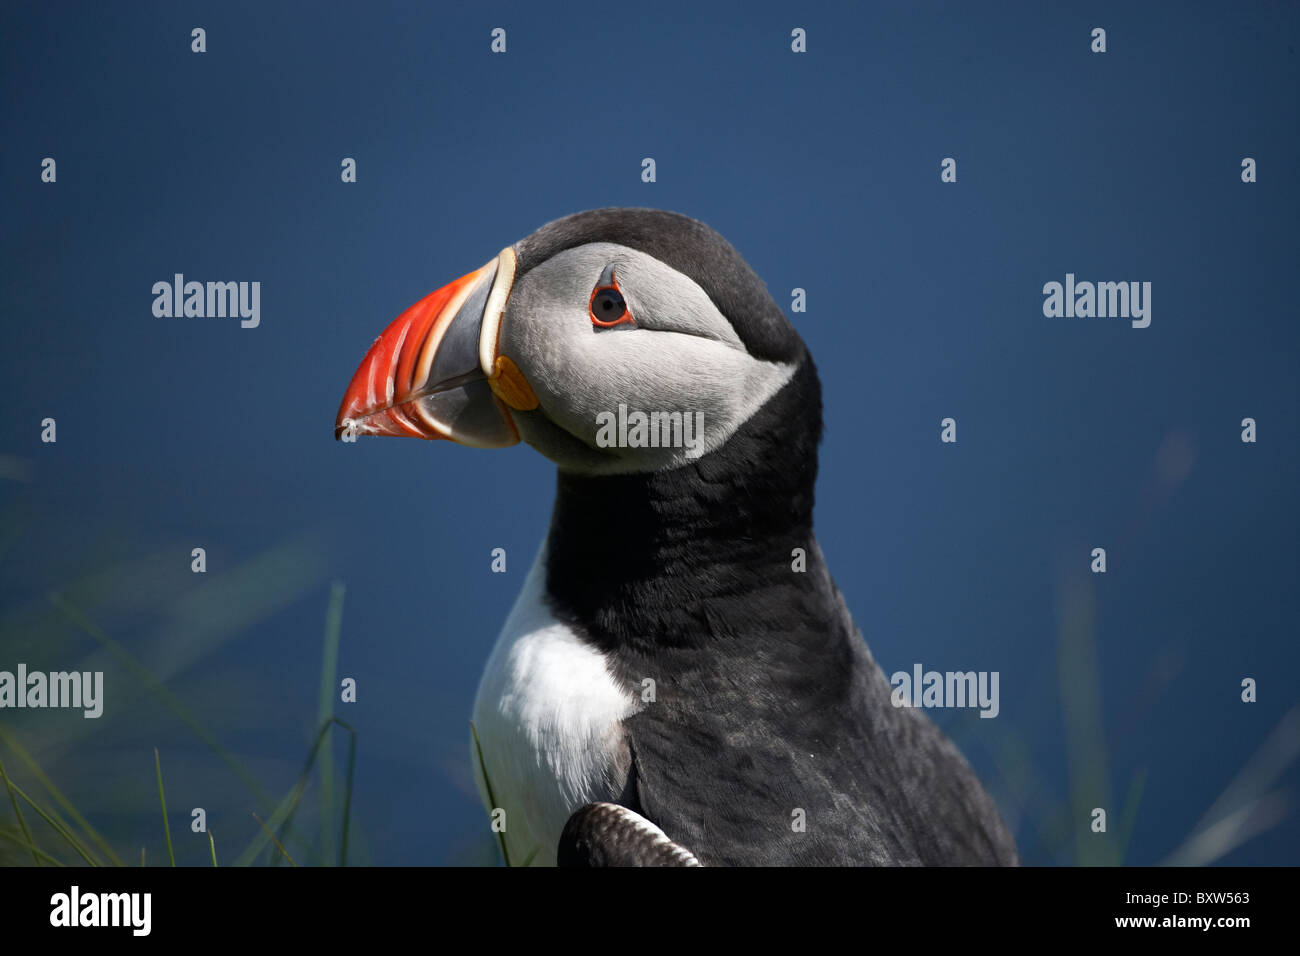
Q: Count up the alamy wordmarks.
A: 6